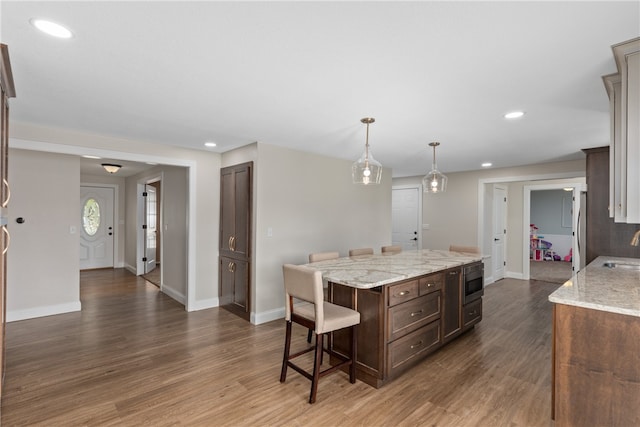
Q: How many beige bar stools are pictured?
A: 5